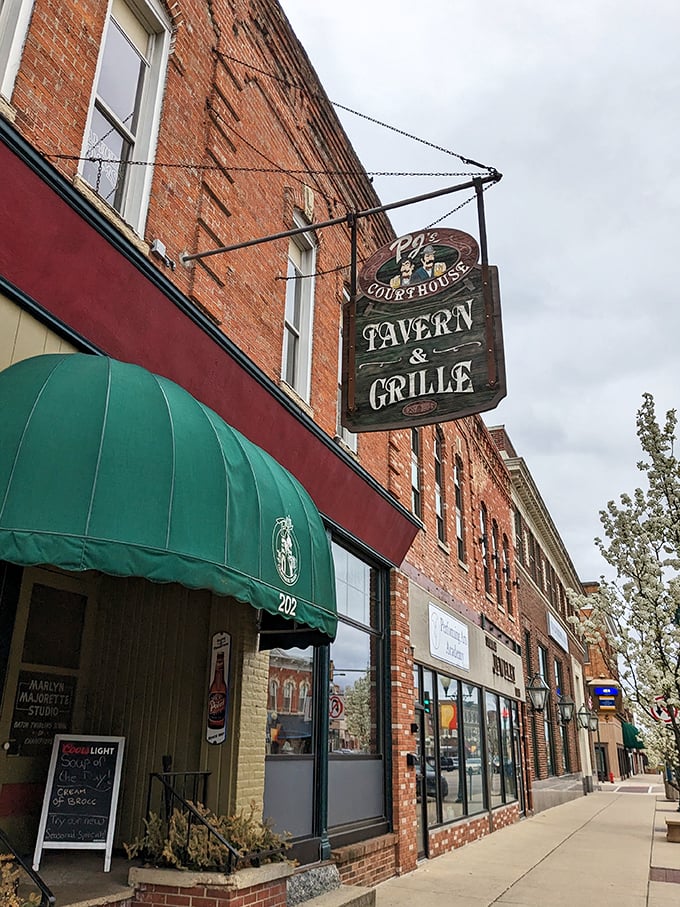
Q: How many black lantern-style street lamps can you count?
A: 4